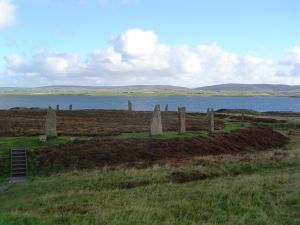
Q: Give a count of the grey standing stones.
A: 8